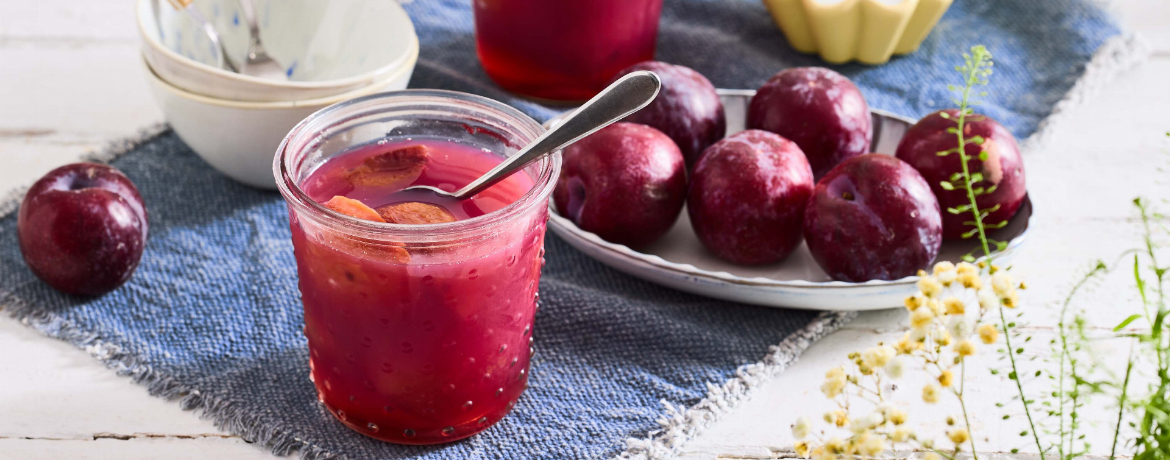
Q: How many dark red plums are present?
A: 7